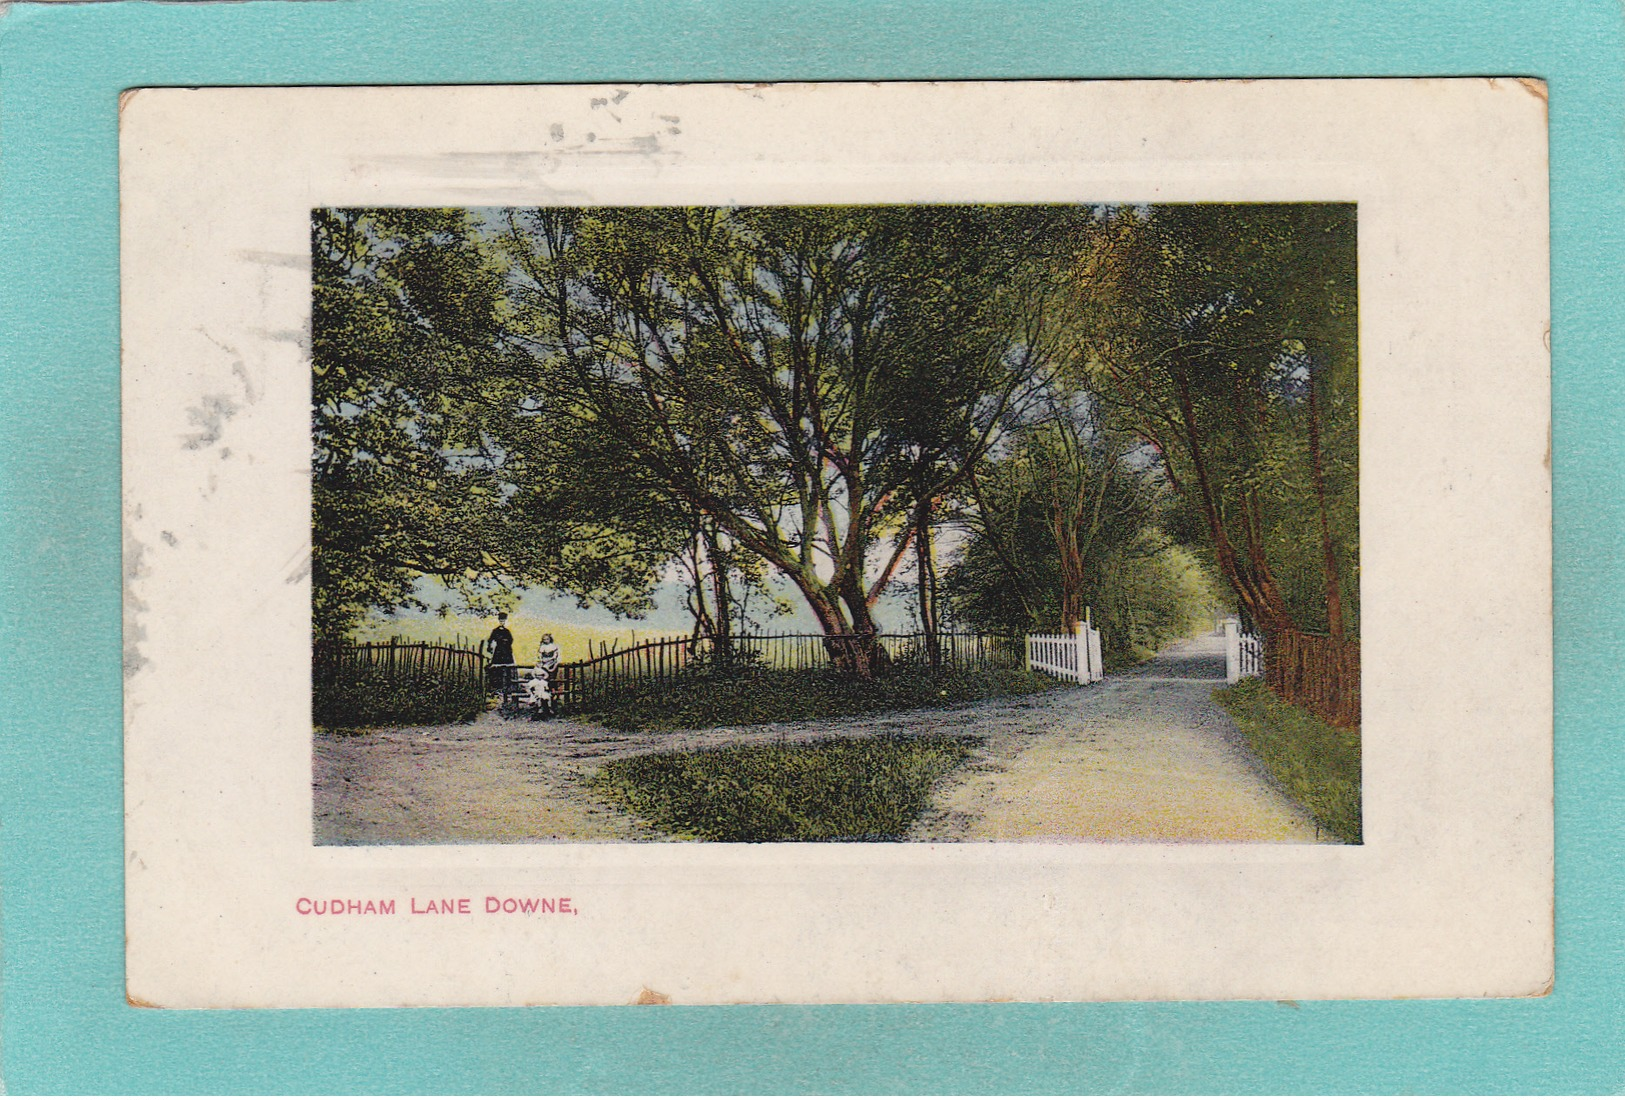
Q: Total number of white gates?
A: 2